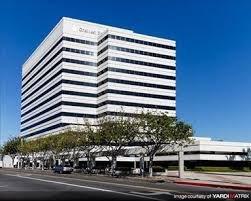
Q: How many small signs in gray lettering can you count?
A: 1